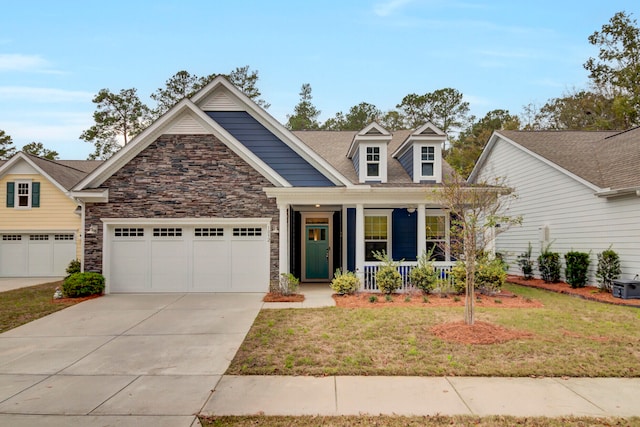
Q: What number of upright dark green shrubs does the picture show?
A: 4